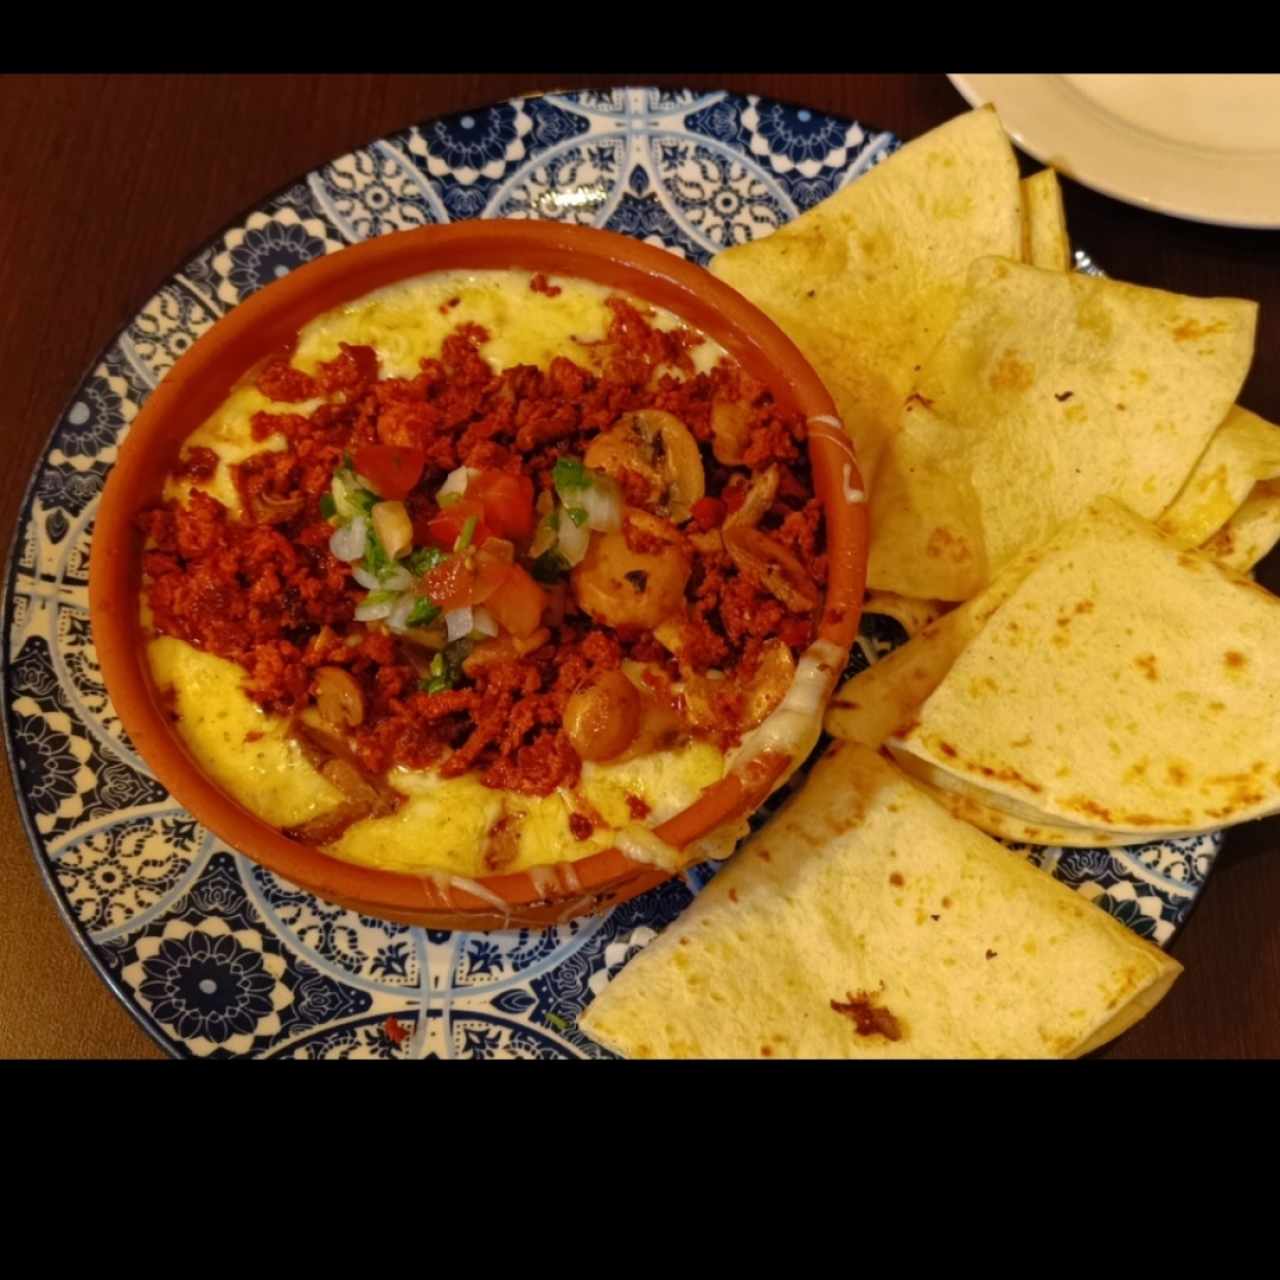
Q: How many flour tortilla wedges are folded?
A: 4